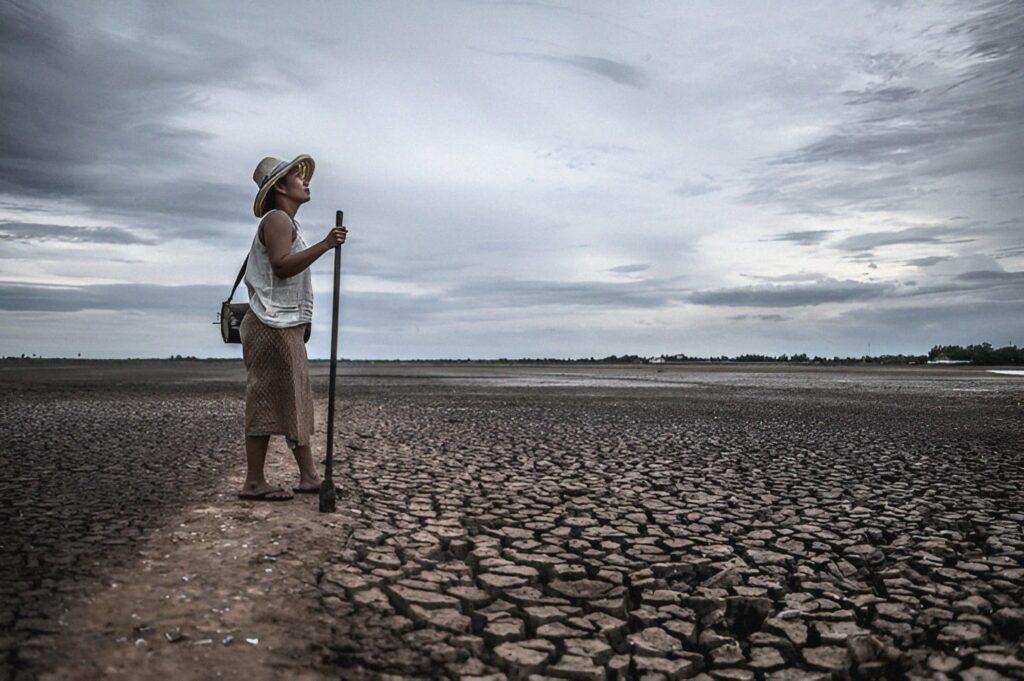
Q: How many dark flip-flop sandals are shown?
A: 2